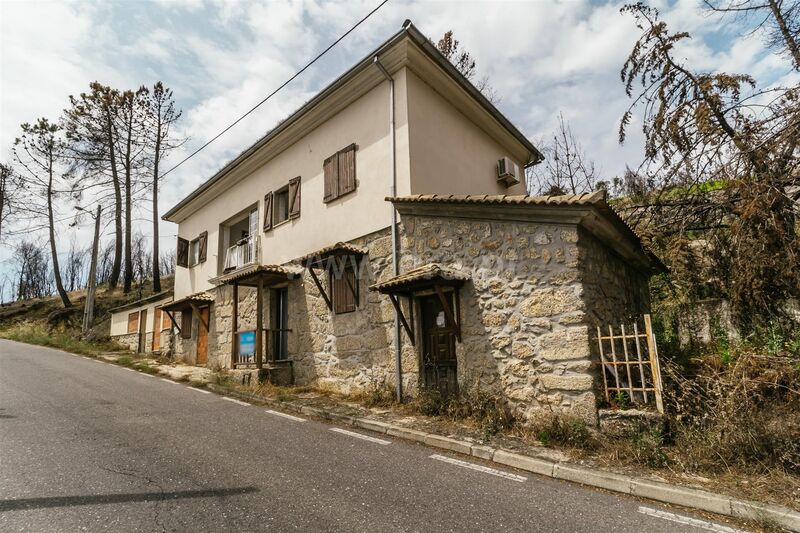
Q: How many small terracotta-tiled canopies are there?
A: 4